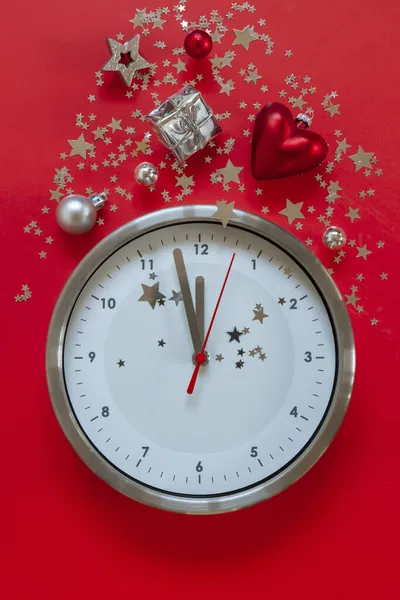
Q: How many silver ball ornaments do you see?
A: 3